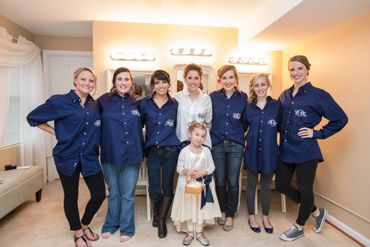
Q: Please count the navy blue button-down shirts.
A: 6